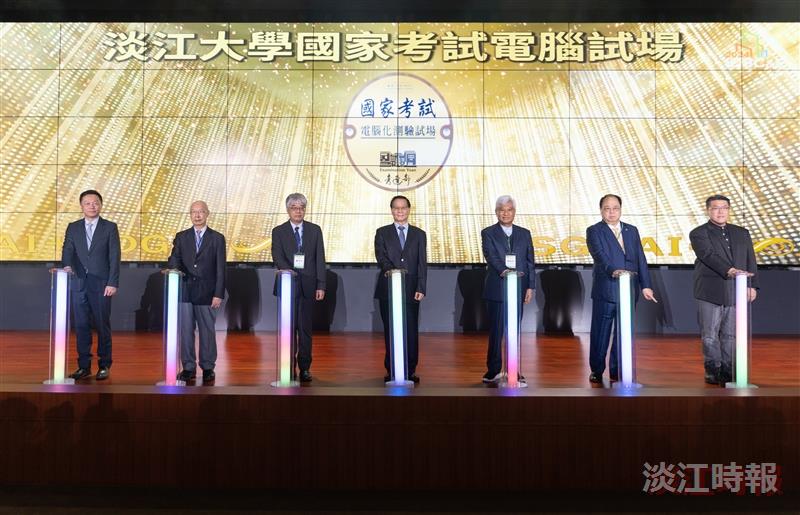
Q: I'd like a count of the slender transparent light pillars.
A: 7